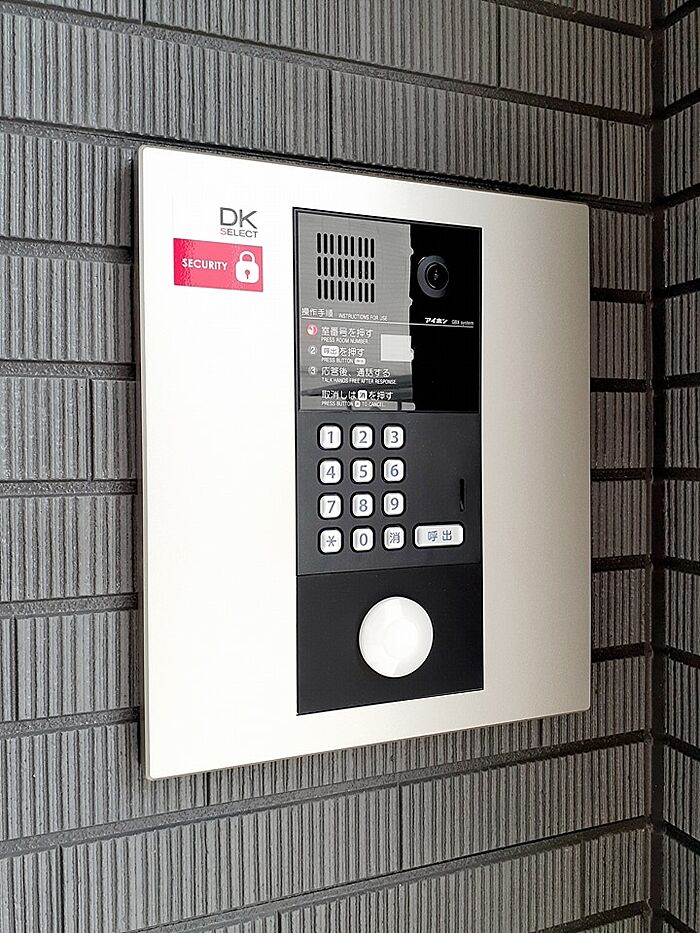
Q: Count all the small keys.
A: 12